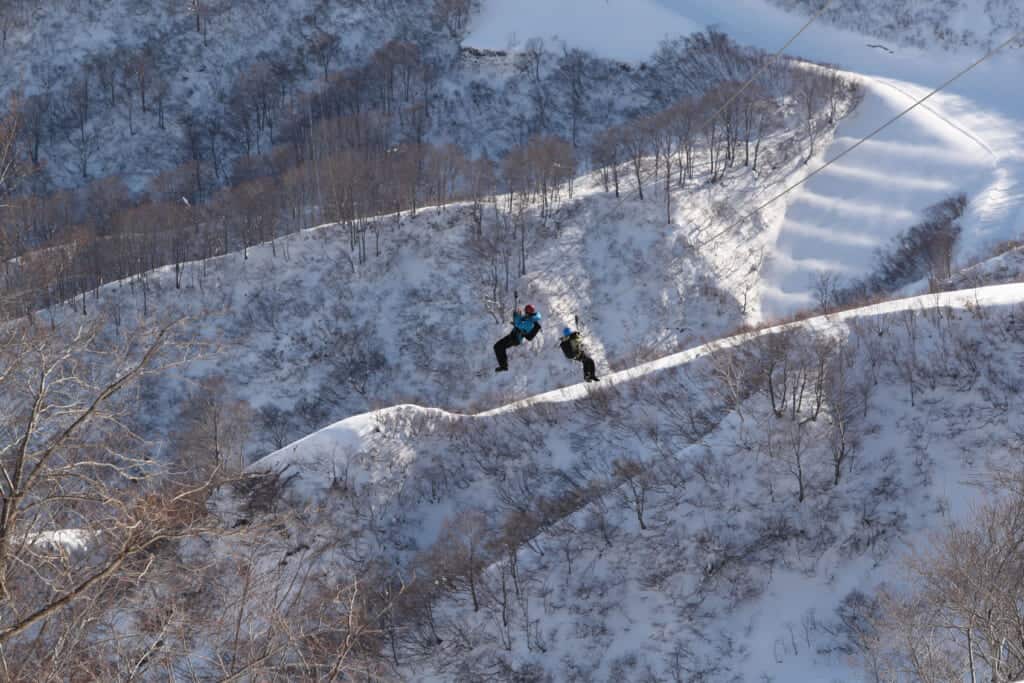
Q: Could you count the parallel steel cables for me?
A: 2